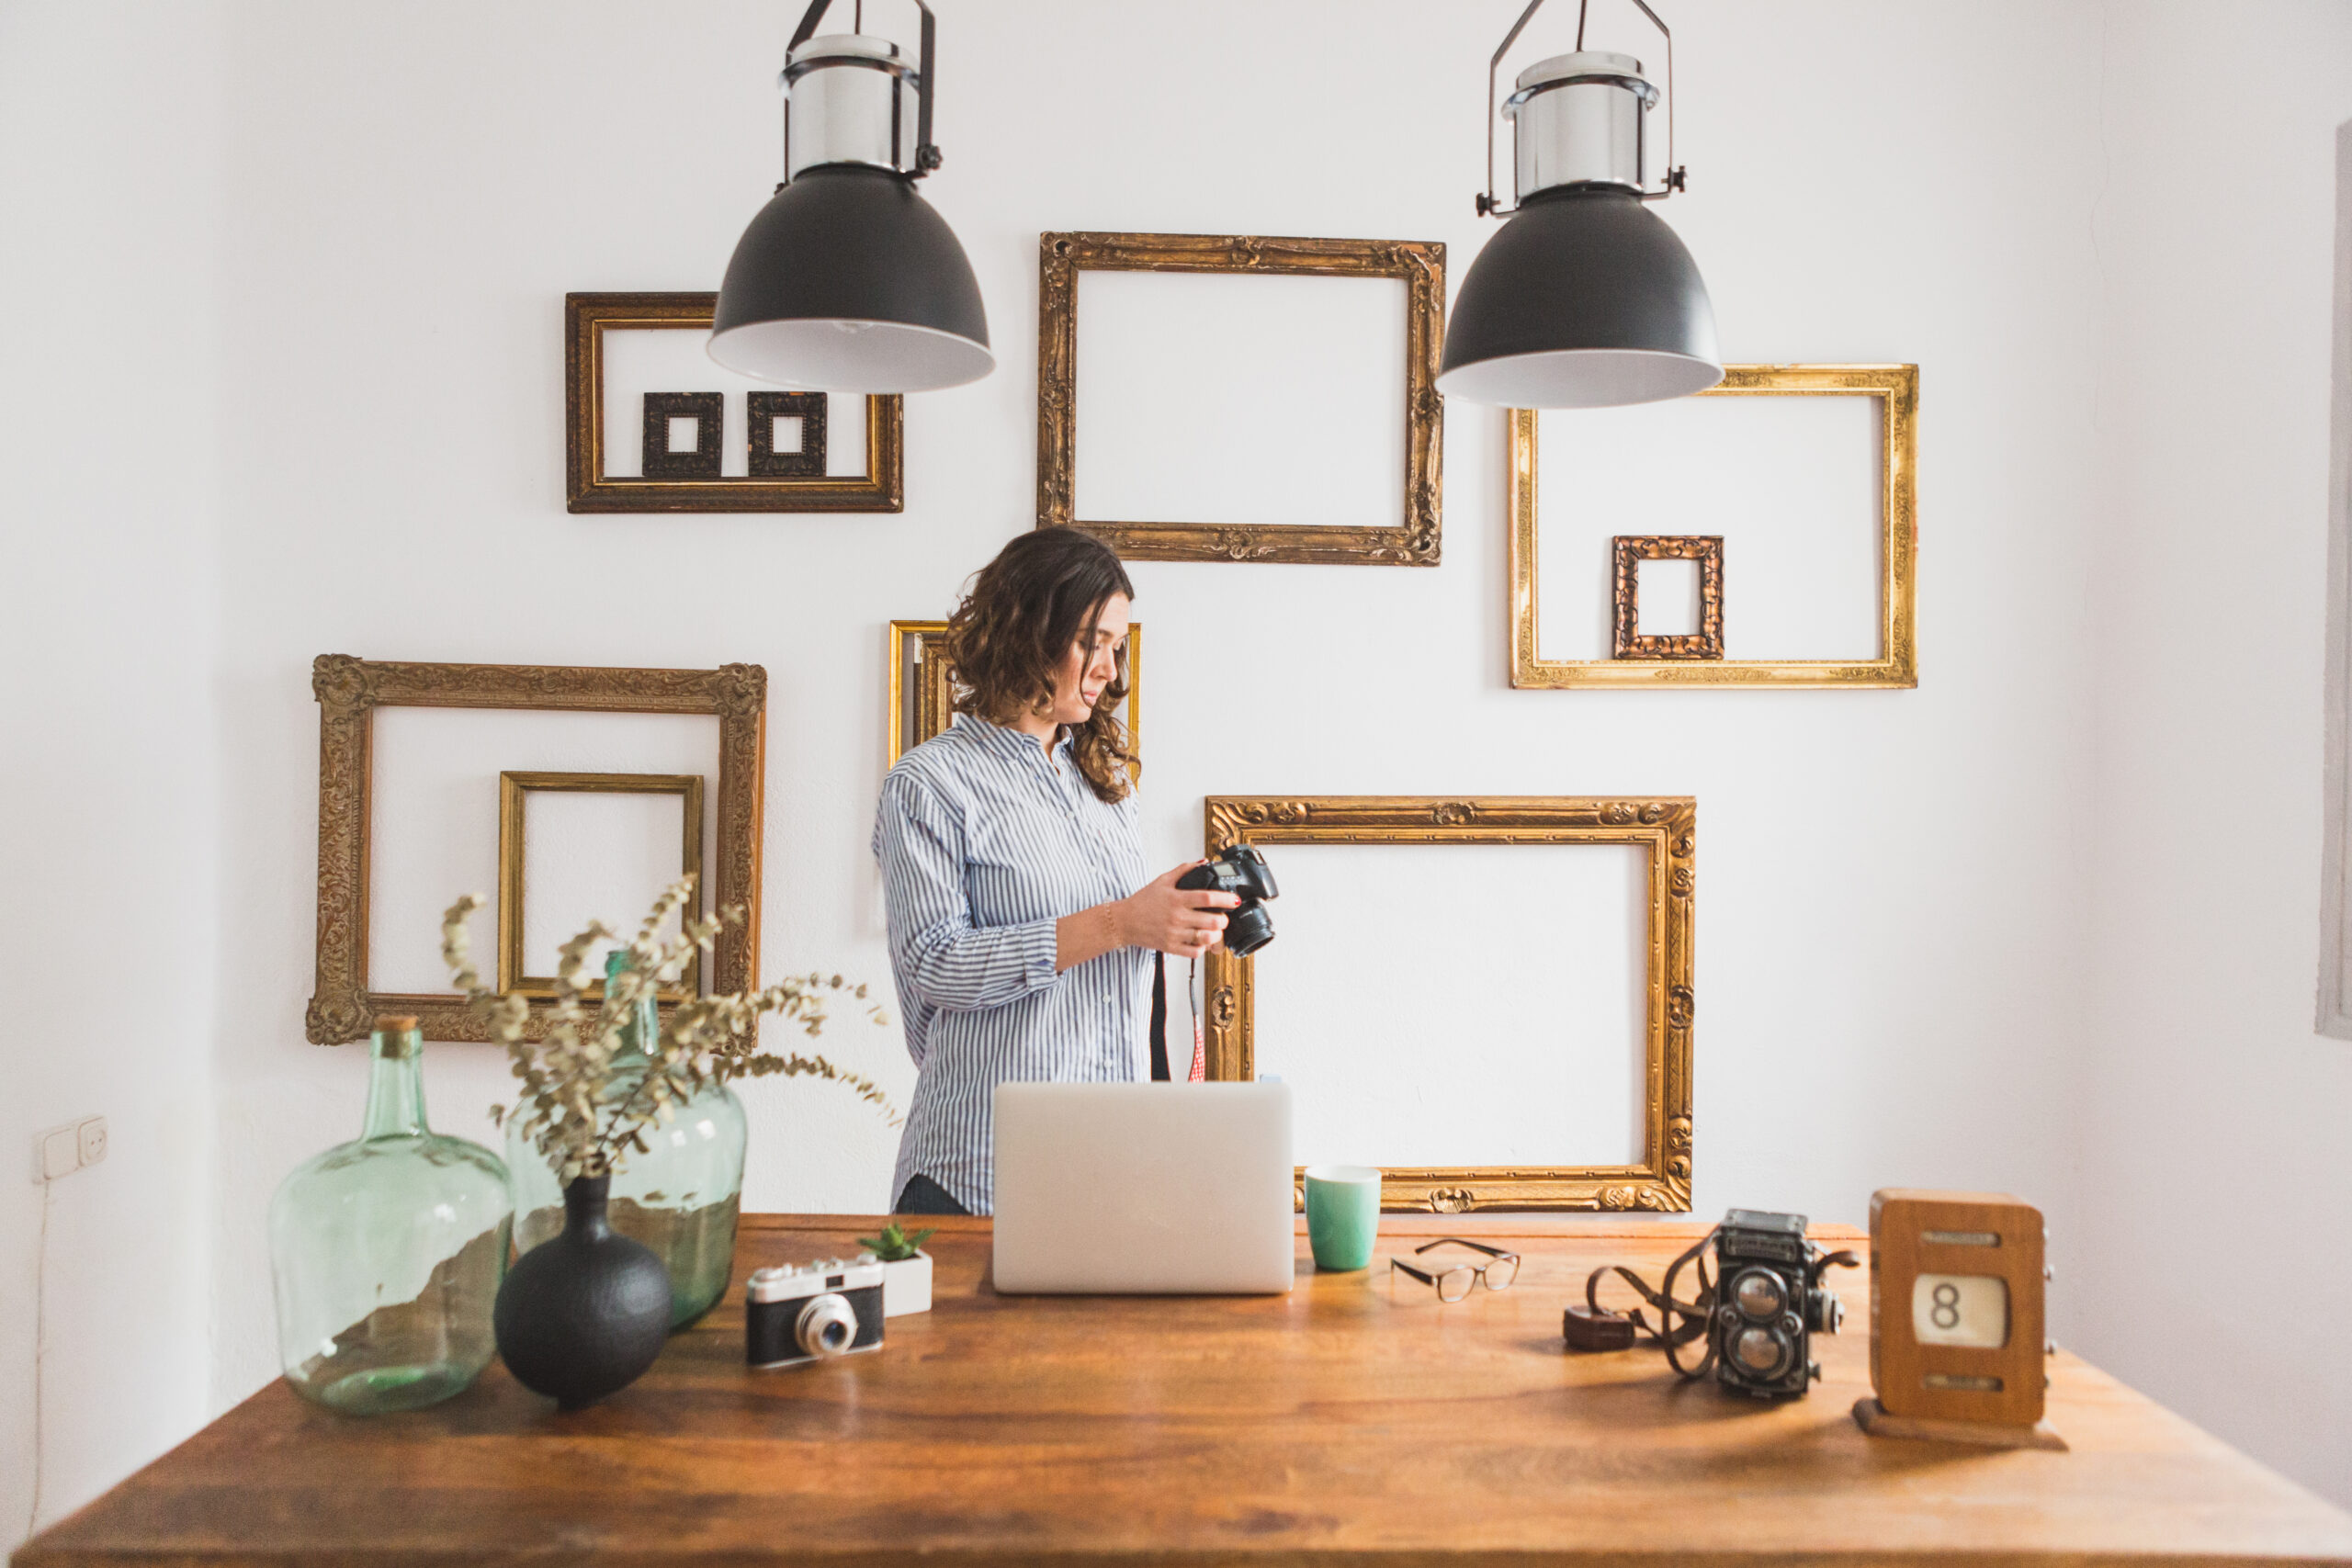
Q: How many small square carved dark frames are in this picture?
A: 2